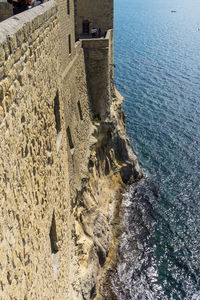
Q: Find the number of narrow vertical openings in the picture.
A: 6